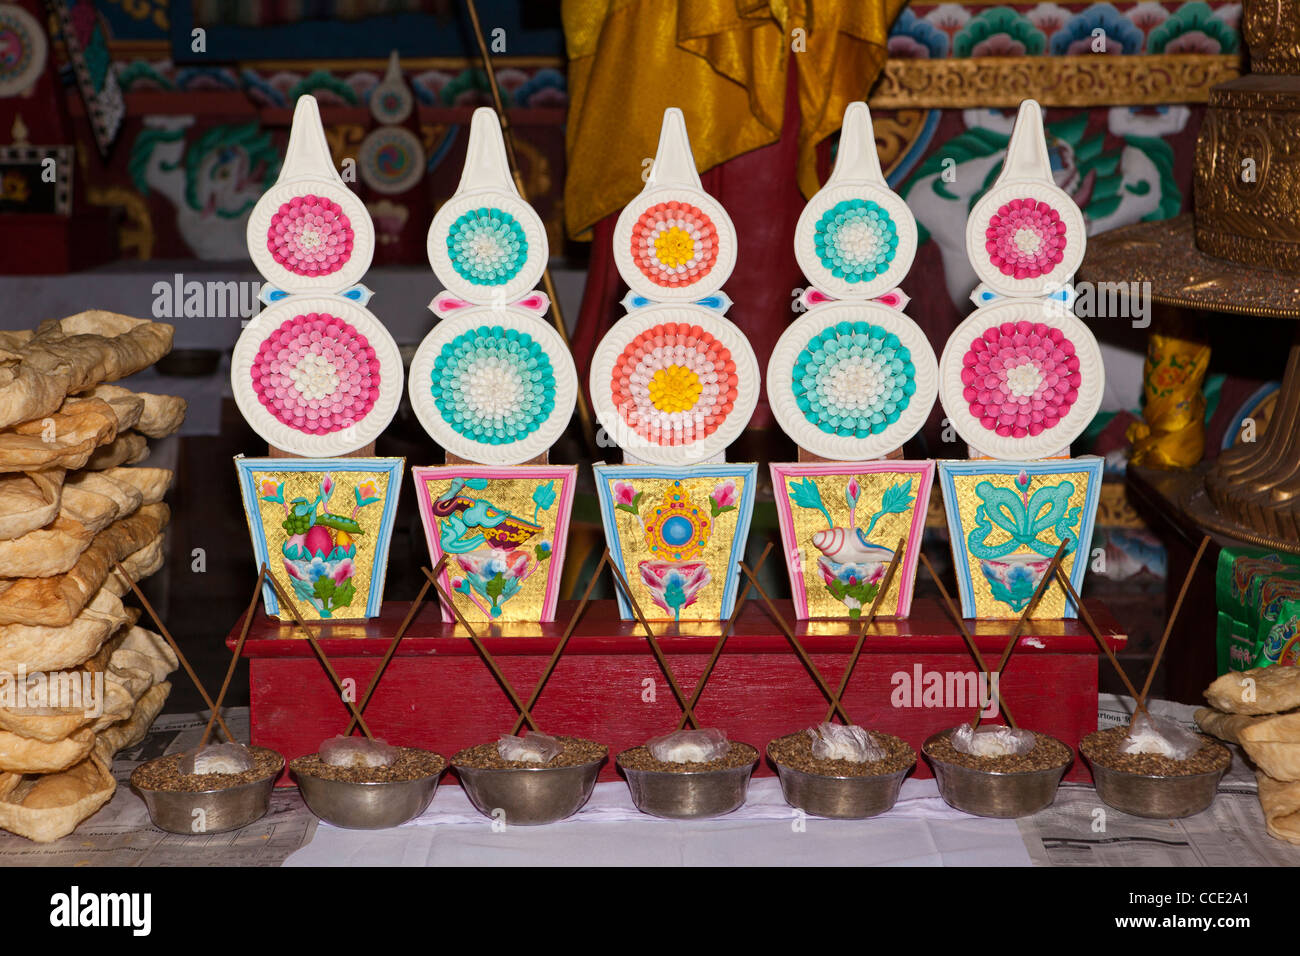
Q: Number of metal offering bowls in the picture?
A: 7